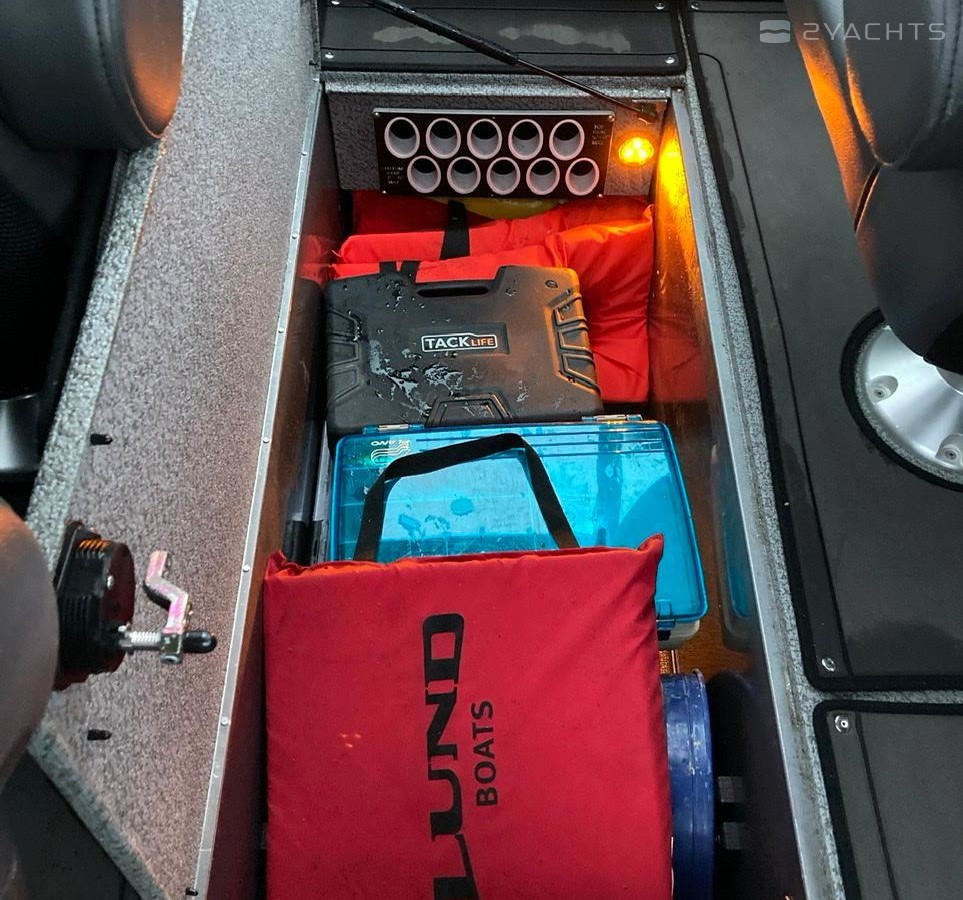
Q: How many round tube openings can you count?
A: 10